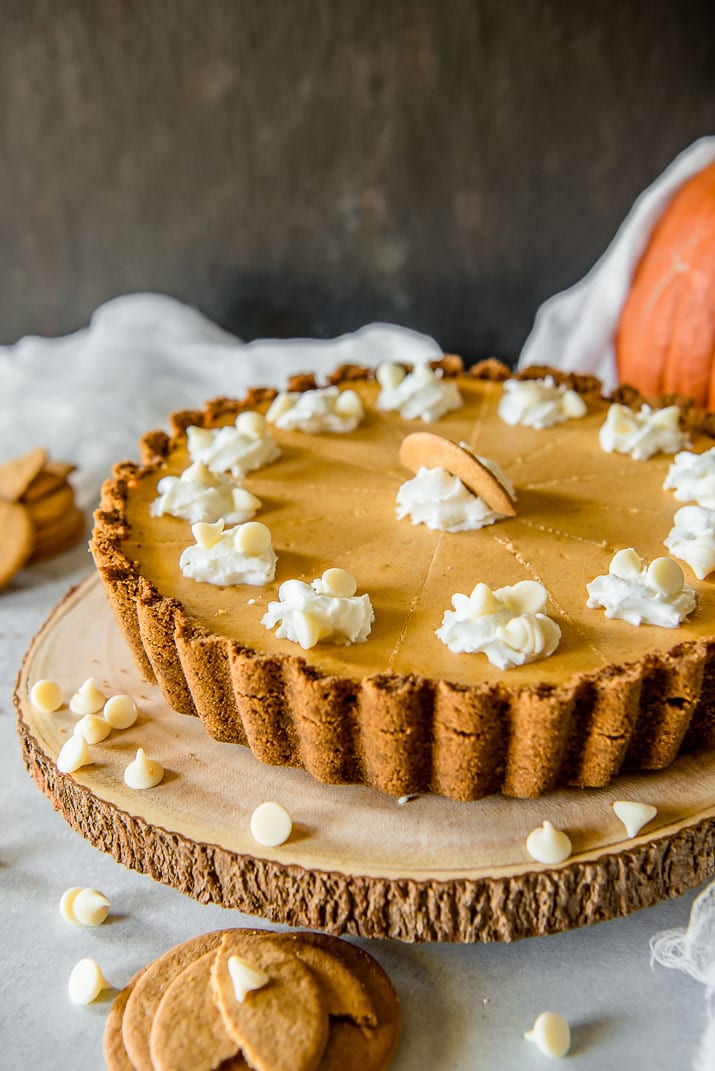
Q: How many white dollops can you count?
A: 13